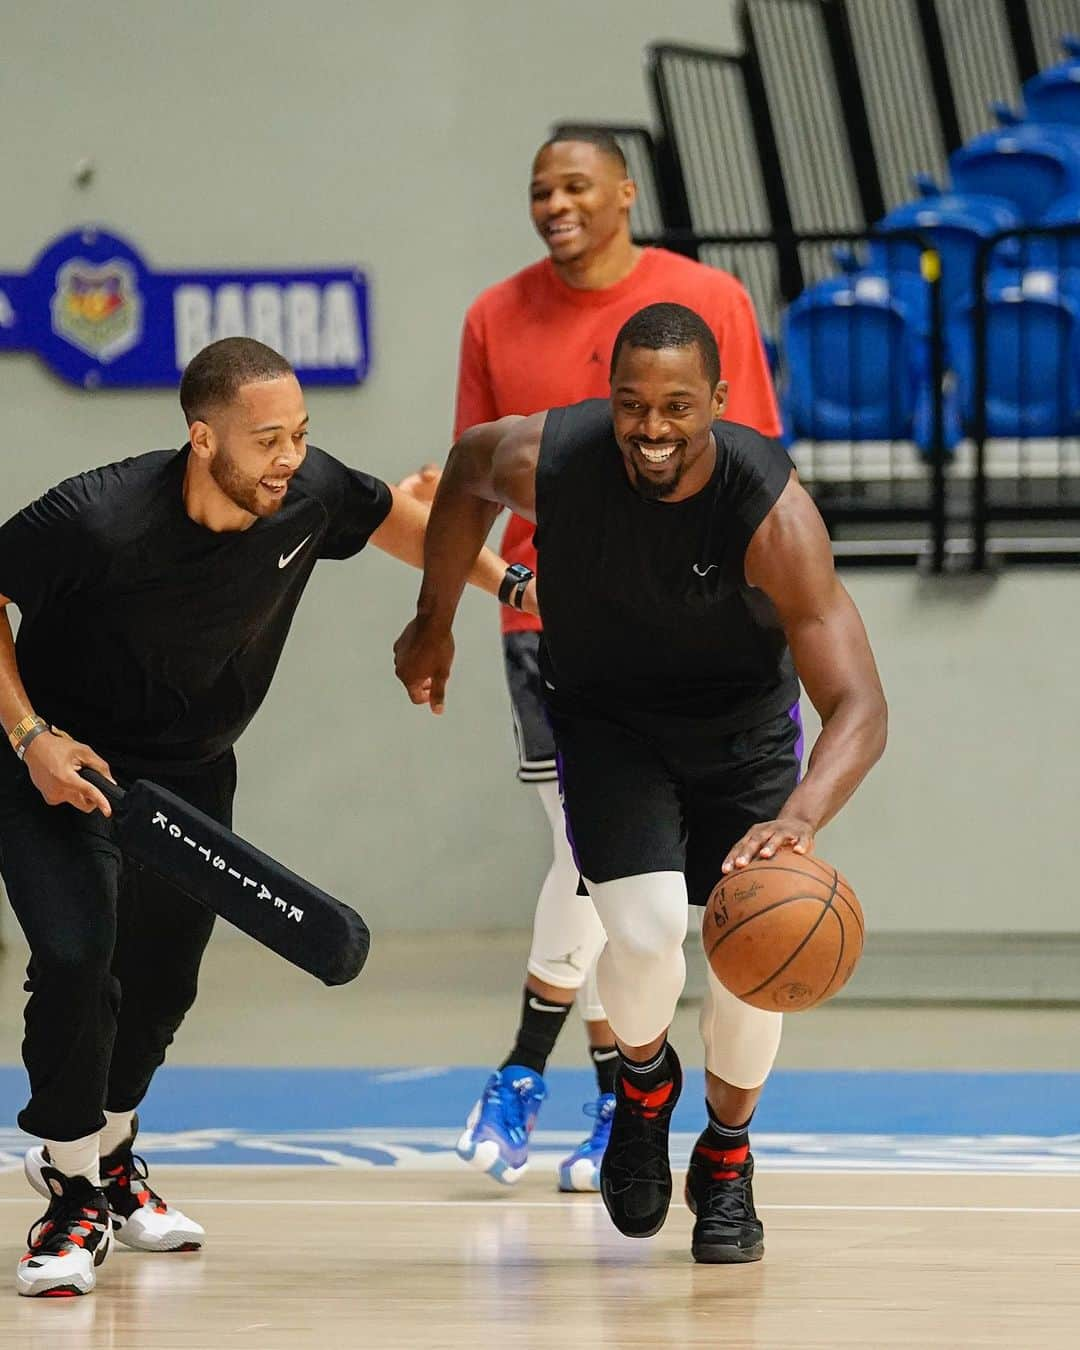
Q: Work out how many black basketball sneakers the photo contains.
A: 2